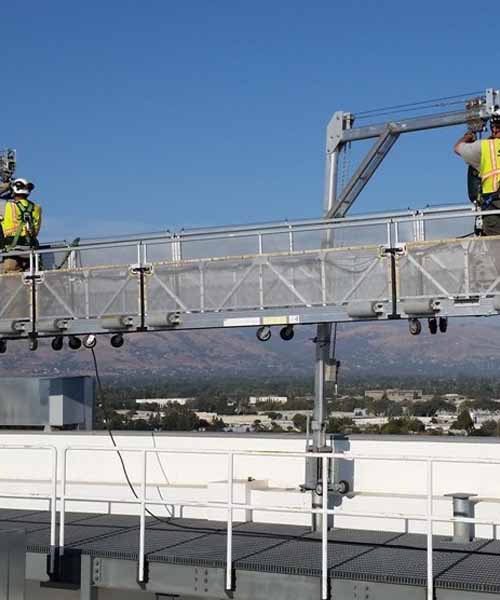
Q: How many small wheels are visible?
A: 13